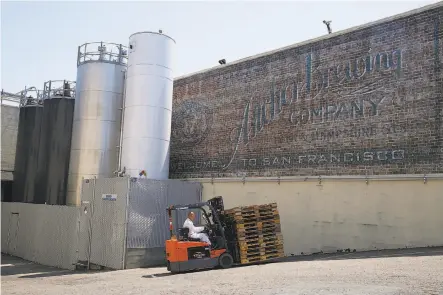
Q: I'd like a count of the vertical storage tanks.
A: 4